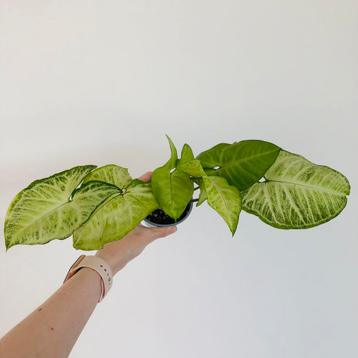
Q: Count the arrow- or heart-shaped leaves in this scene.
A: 6